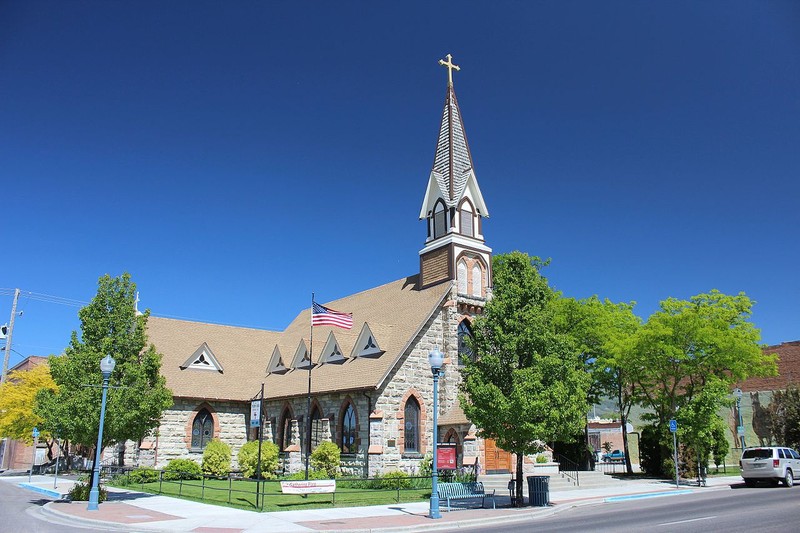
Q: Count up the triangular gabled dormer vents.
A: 5